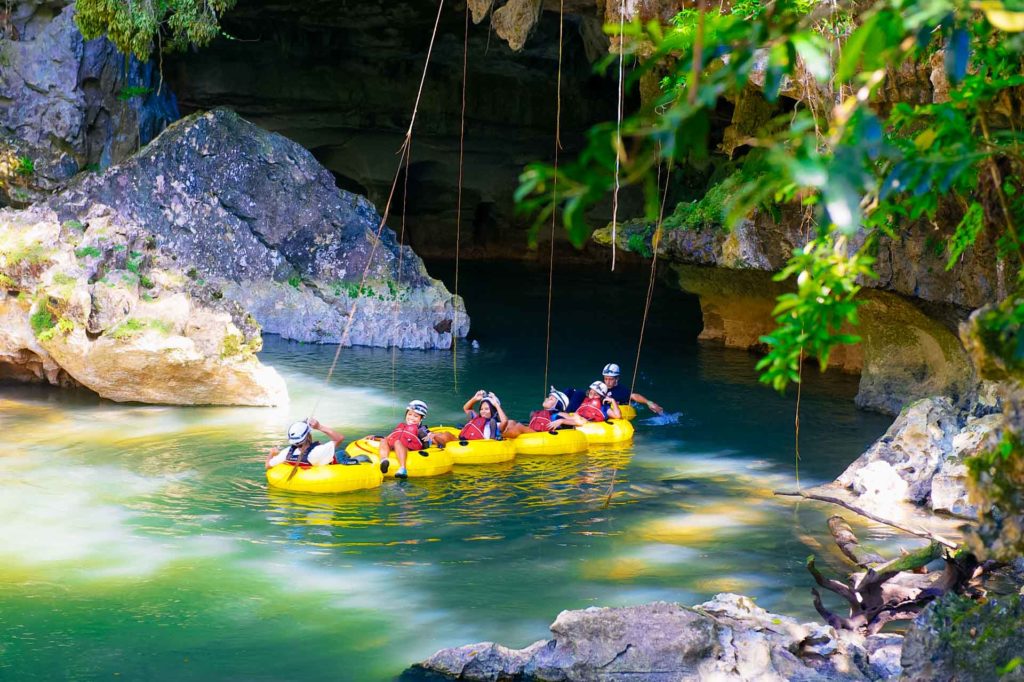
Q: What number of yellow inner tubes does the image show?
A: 6